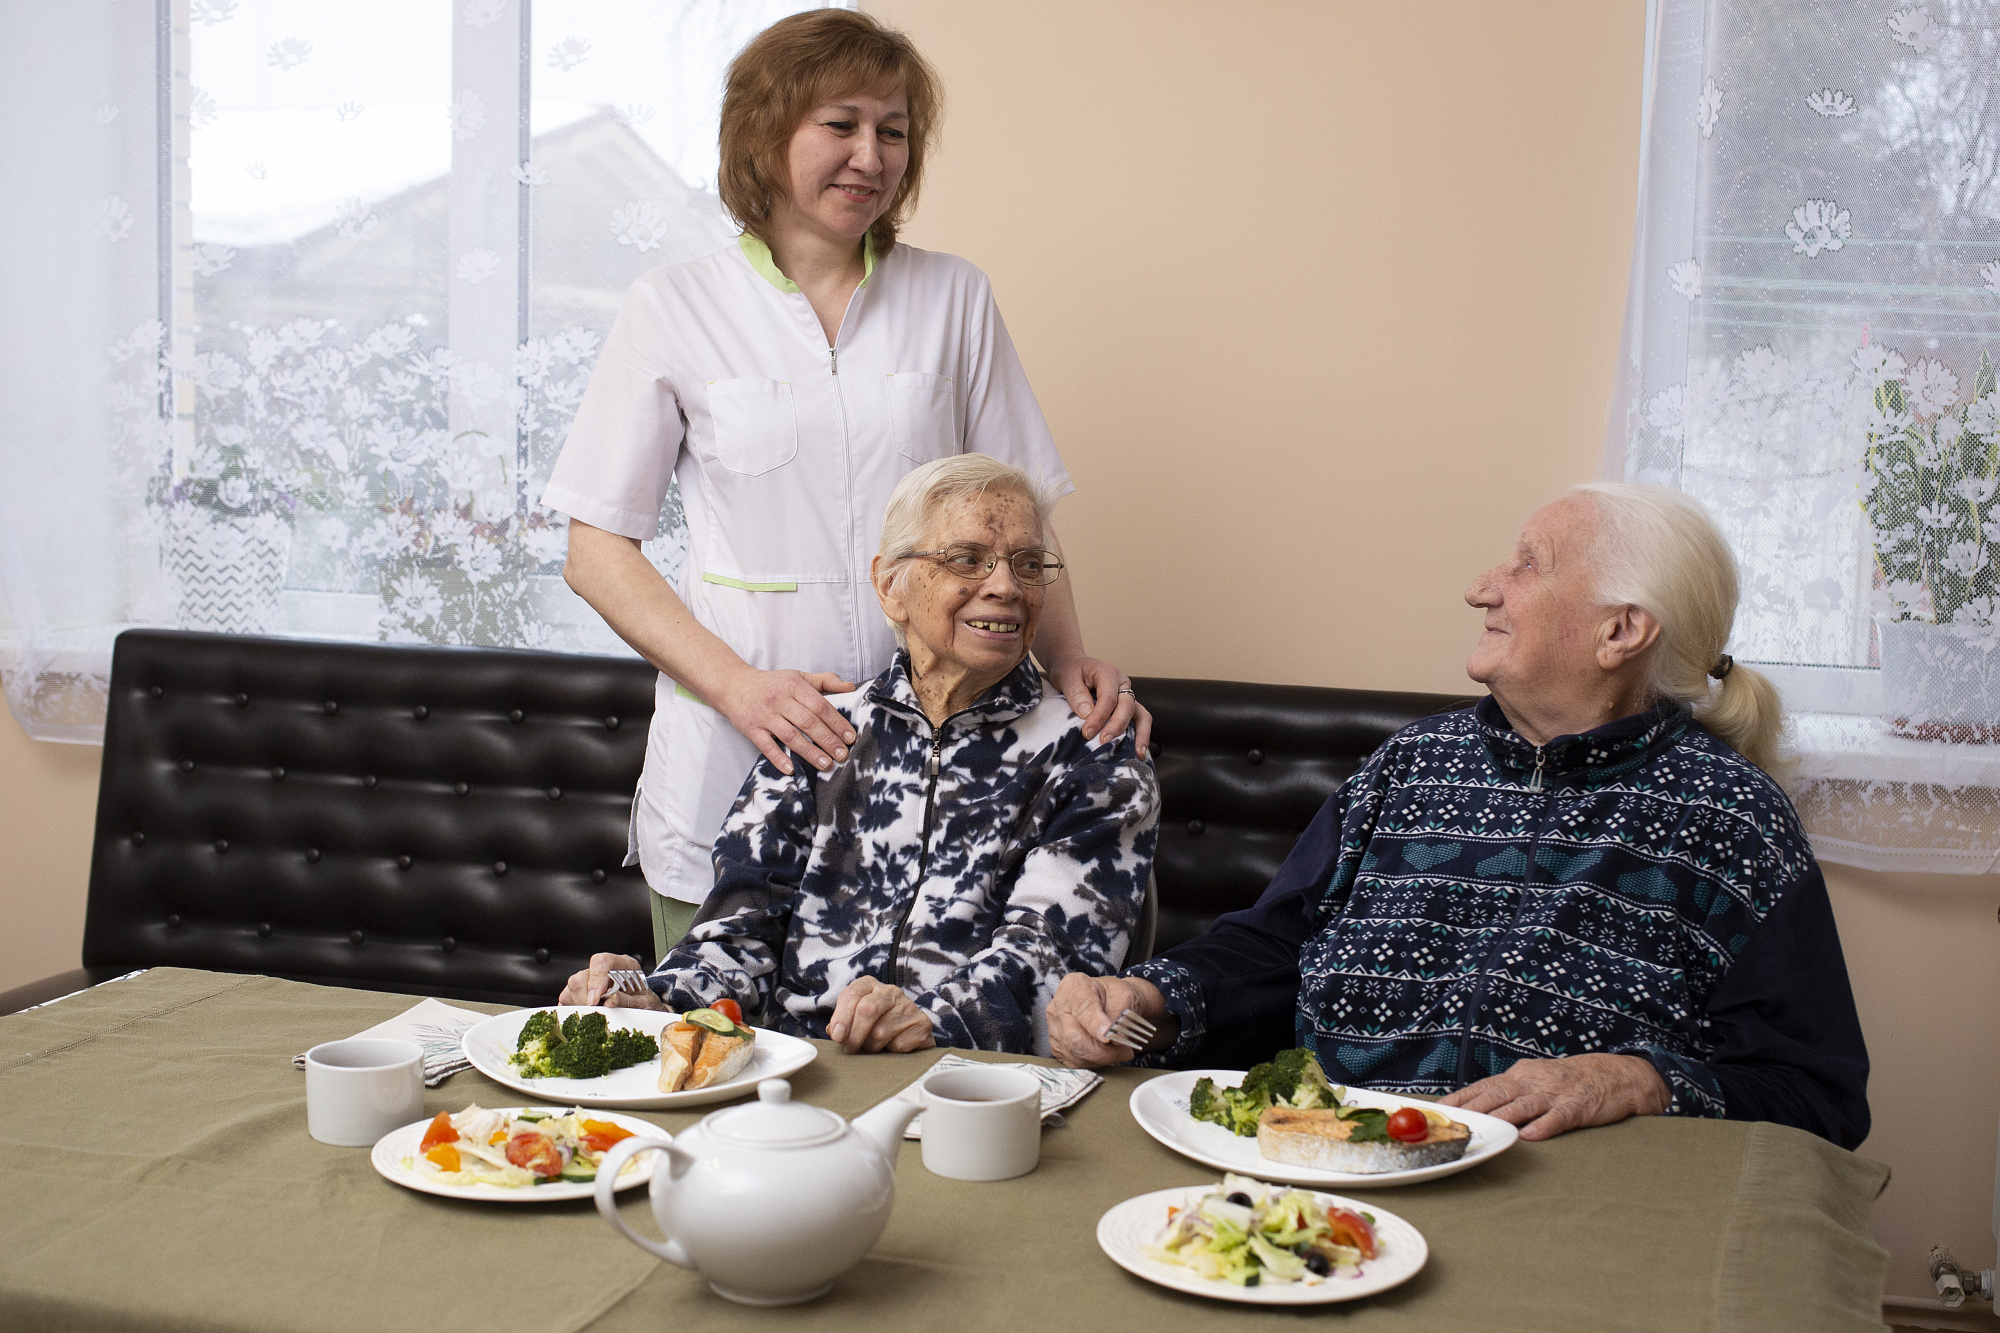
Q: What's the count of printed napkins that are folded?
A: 2